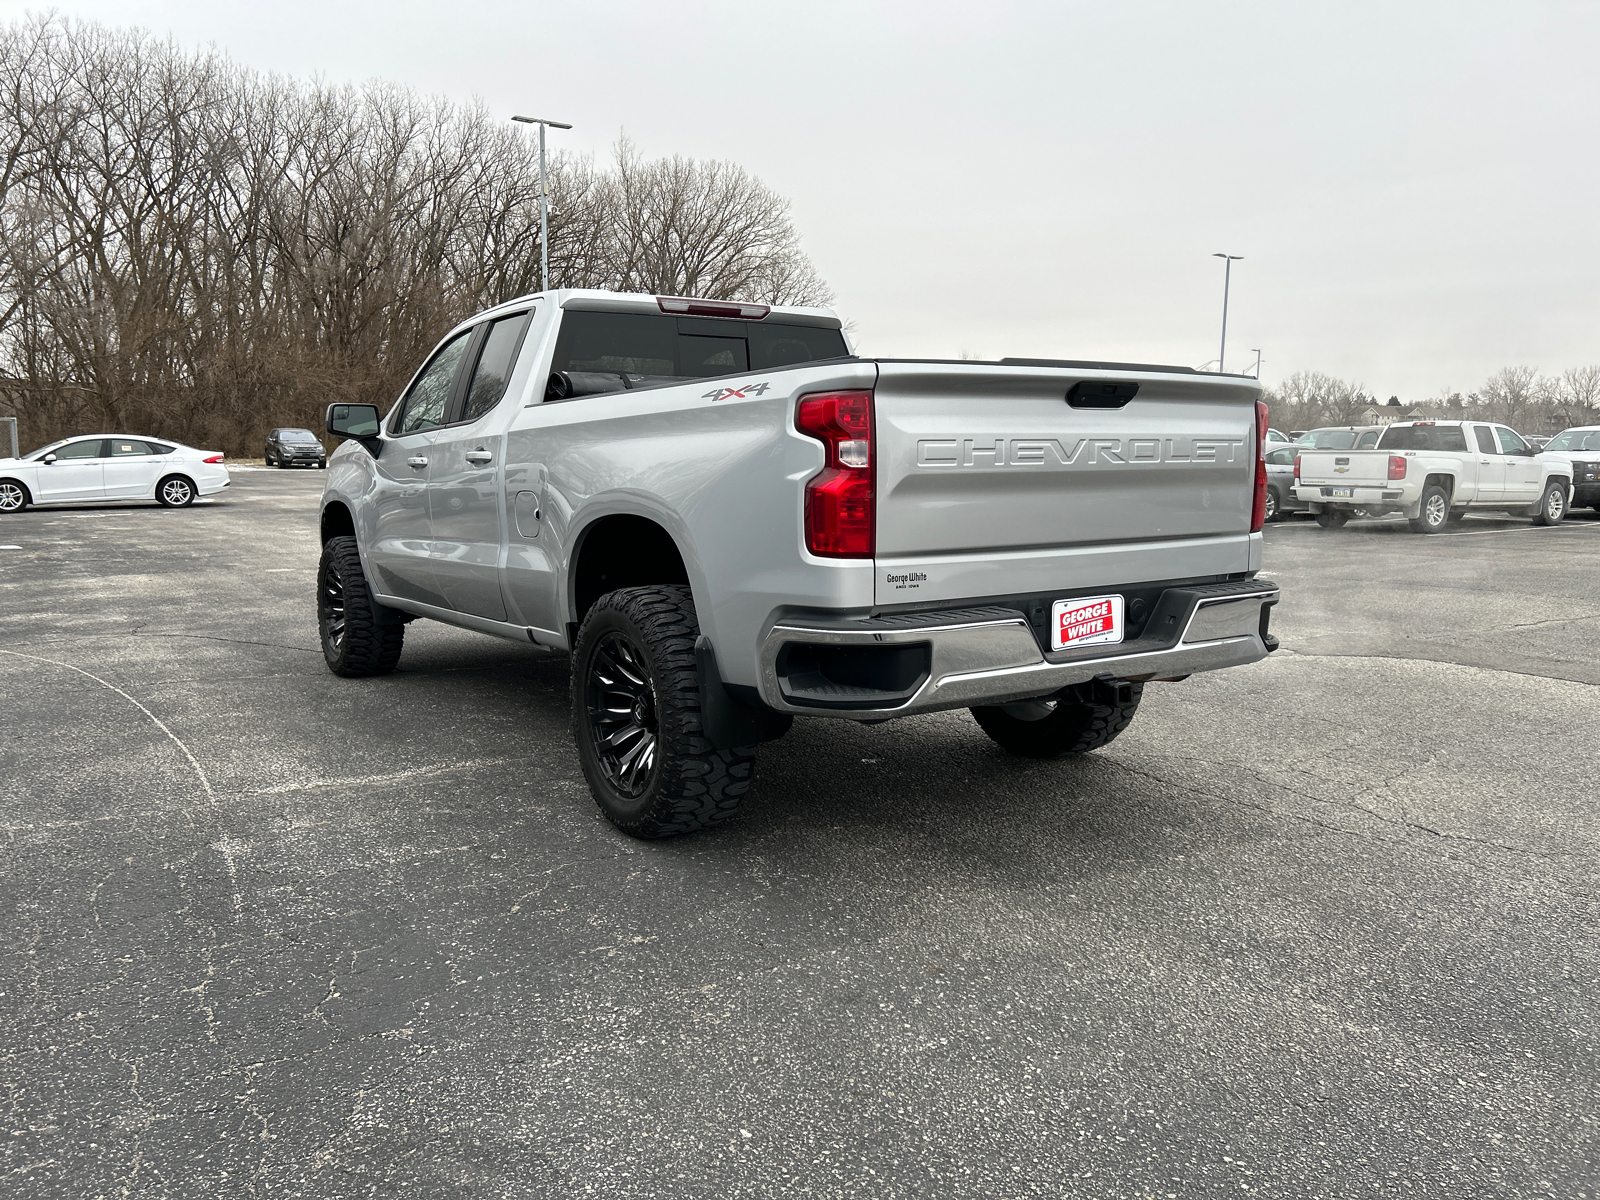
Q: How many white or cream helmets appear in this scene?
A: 0